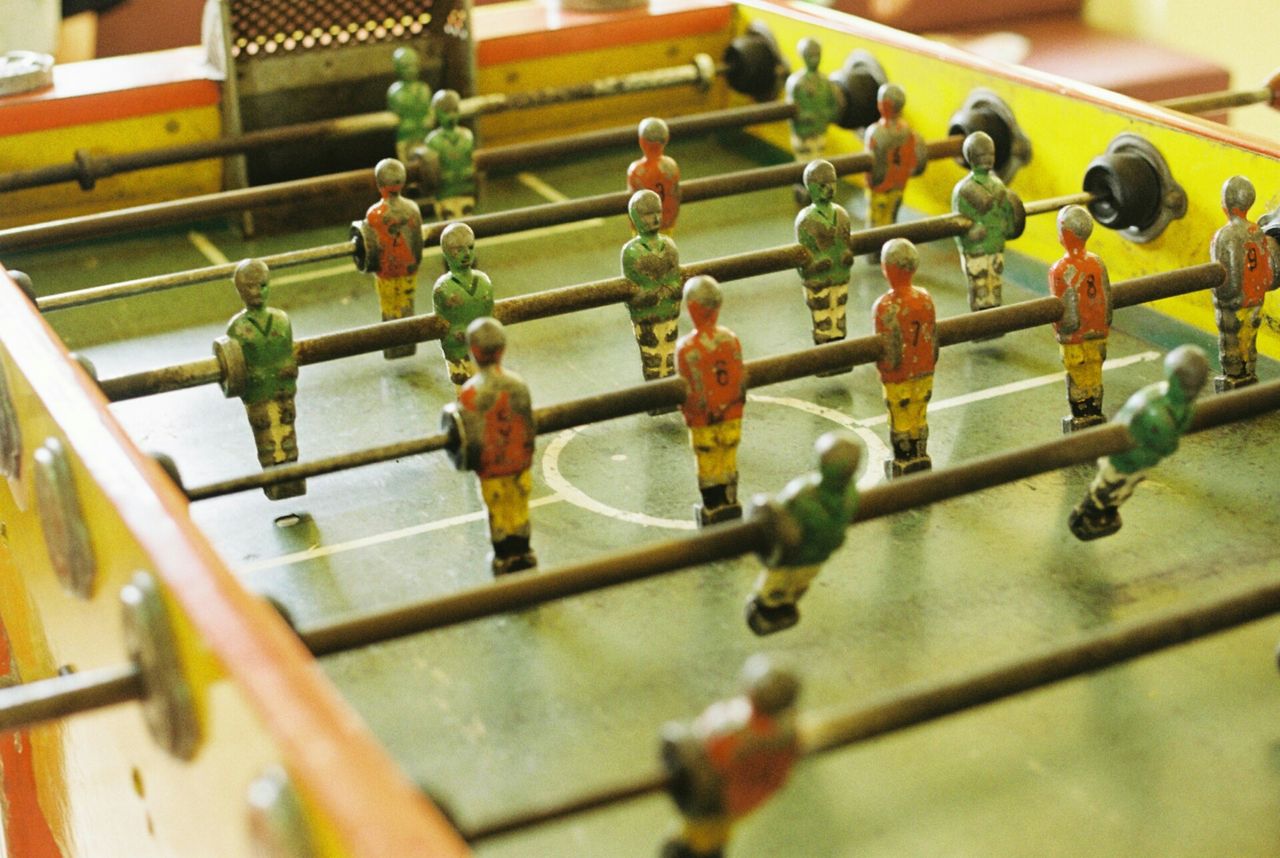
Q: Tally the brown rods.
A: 7